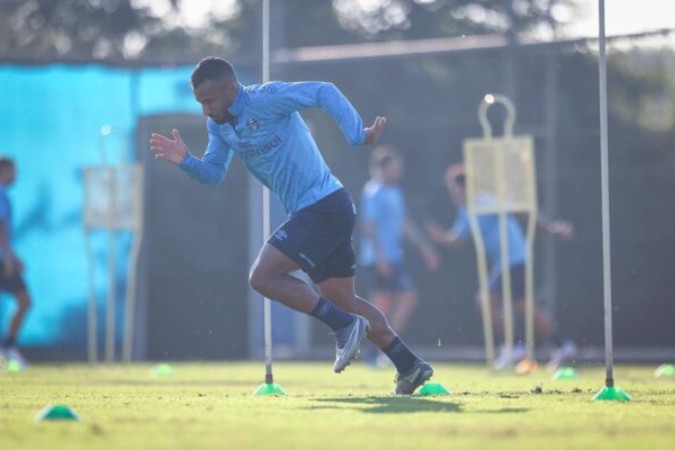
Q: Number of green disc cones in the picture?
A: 8